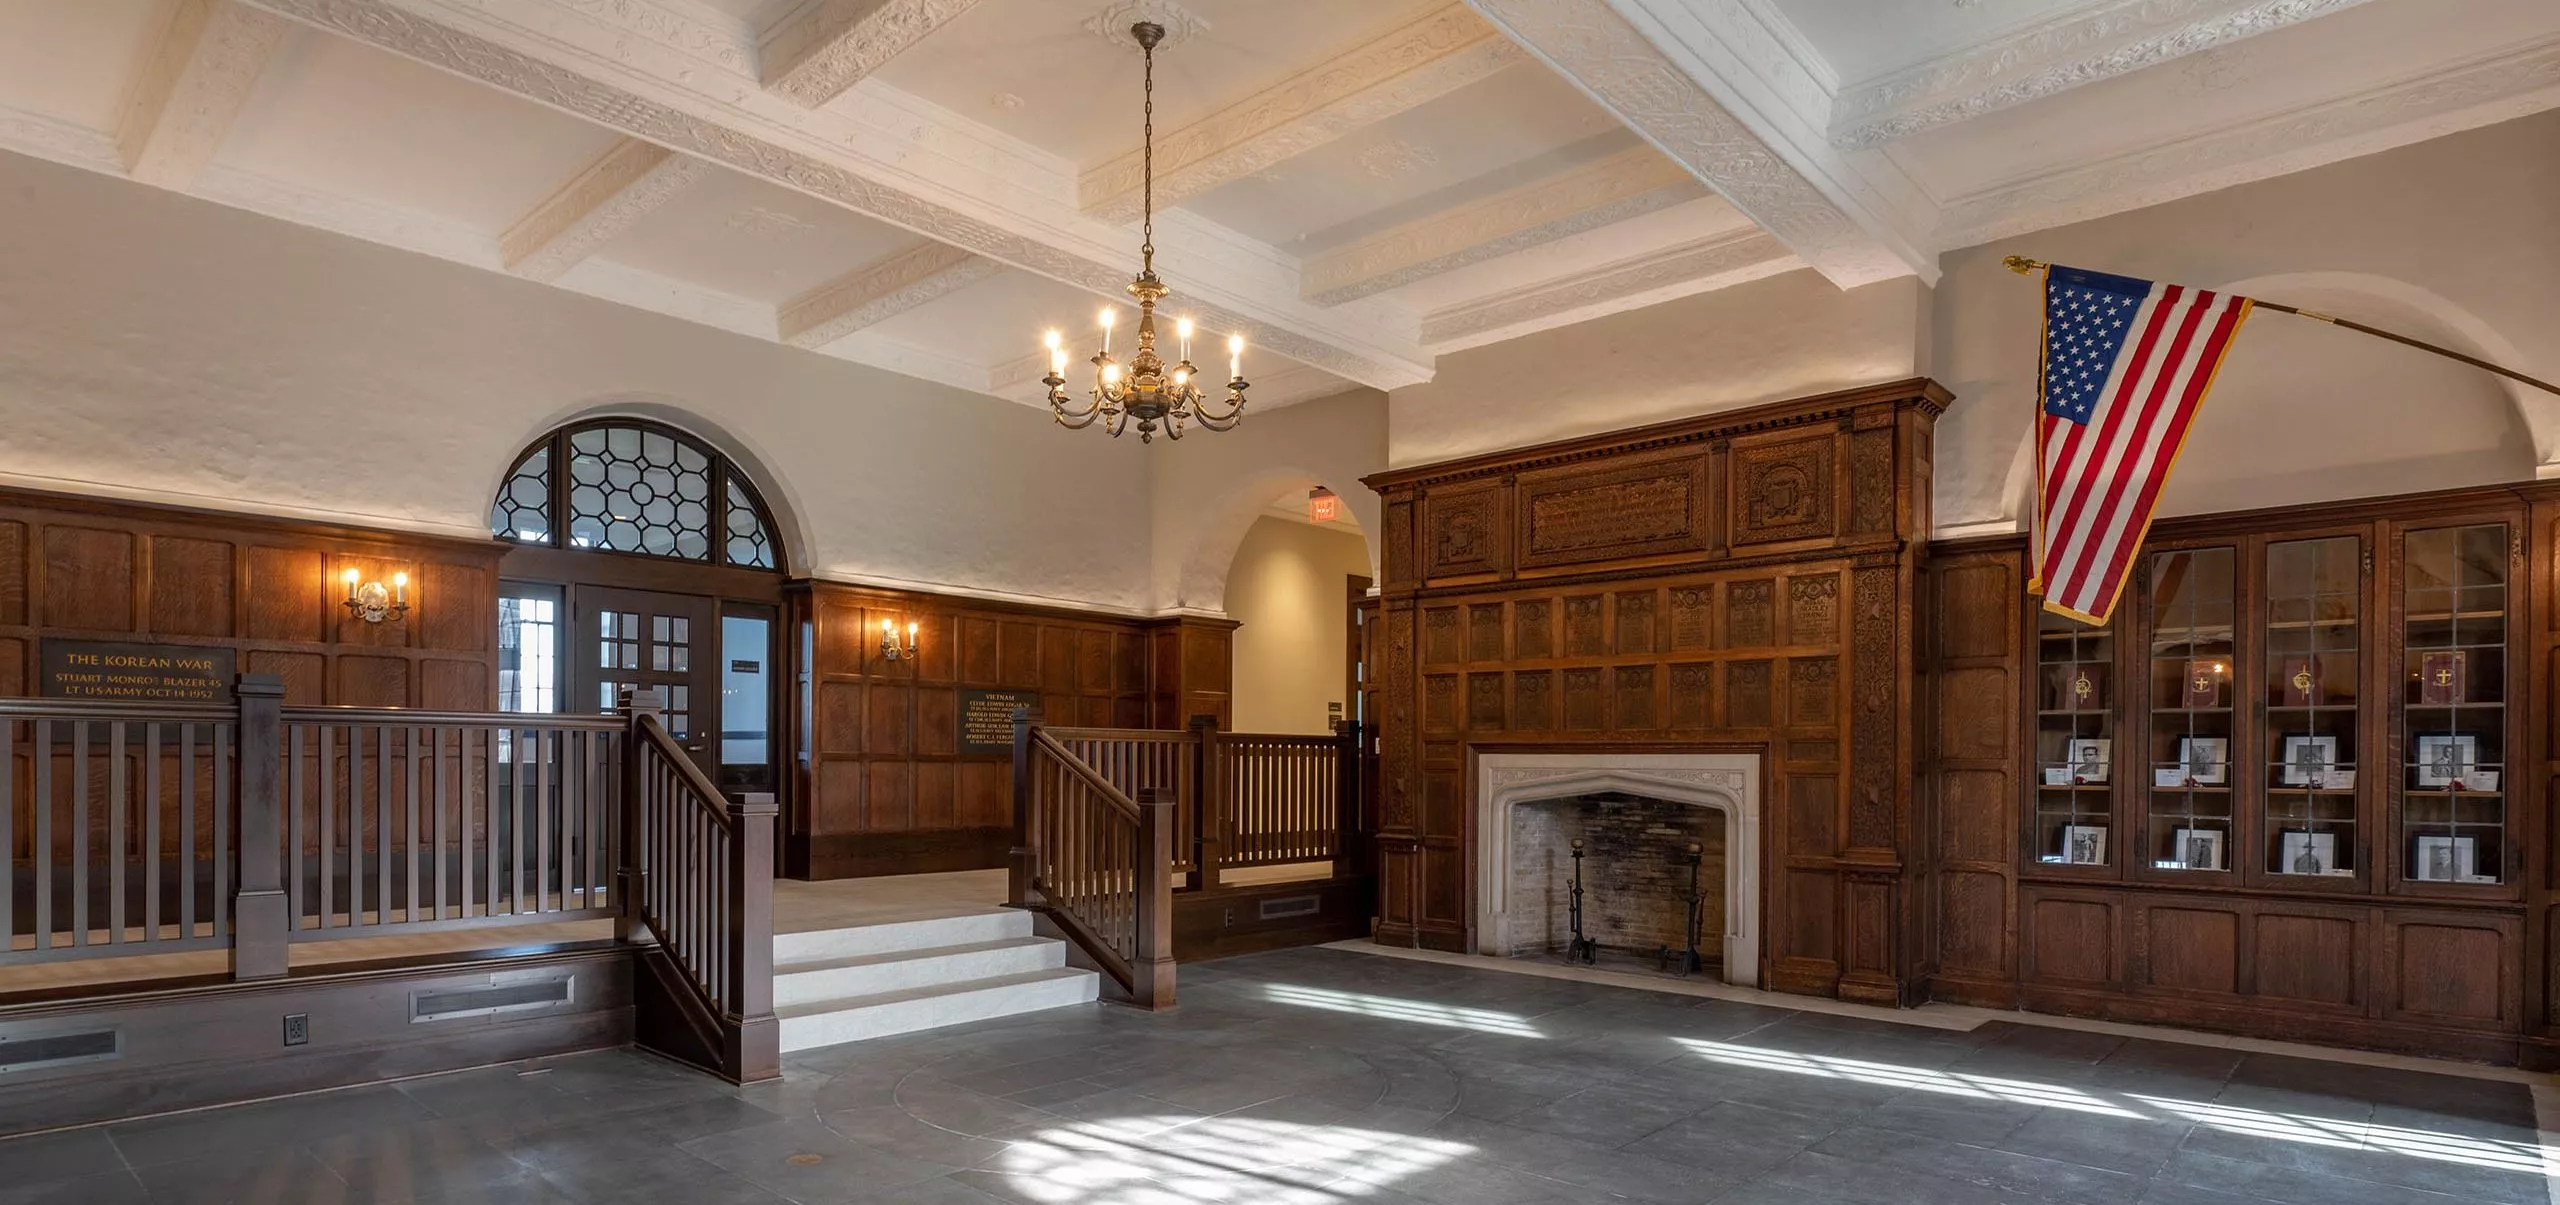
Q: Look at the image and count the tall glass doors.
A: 4